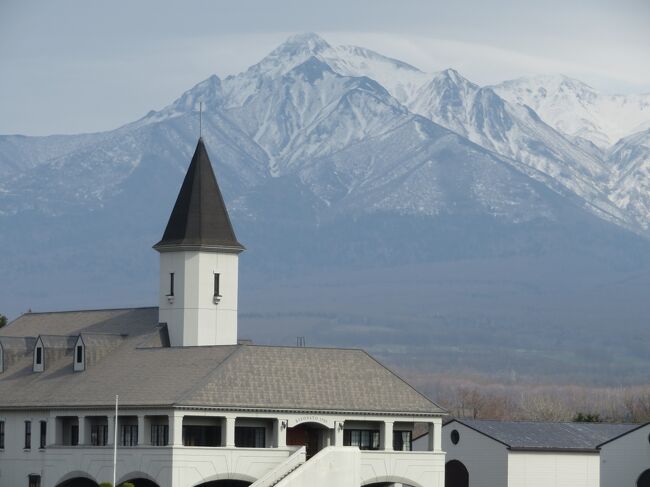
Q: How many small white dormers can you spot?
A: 3